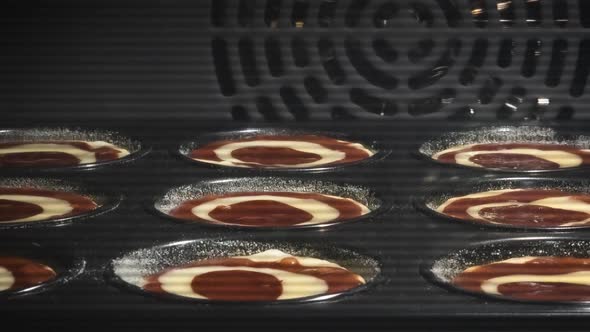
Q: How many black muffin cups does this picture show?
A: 9